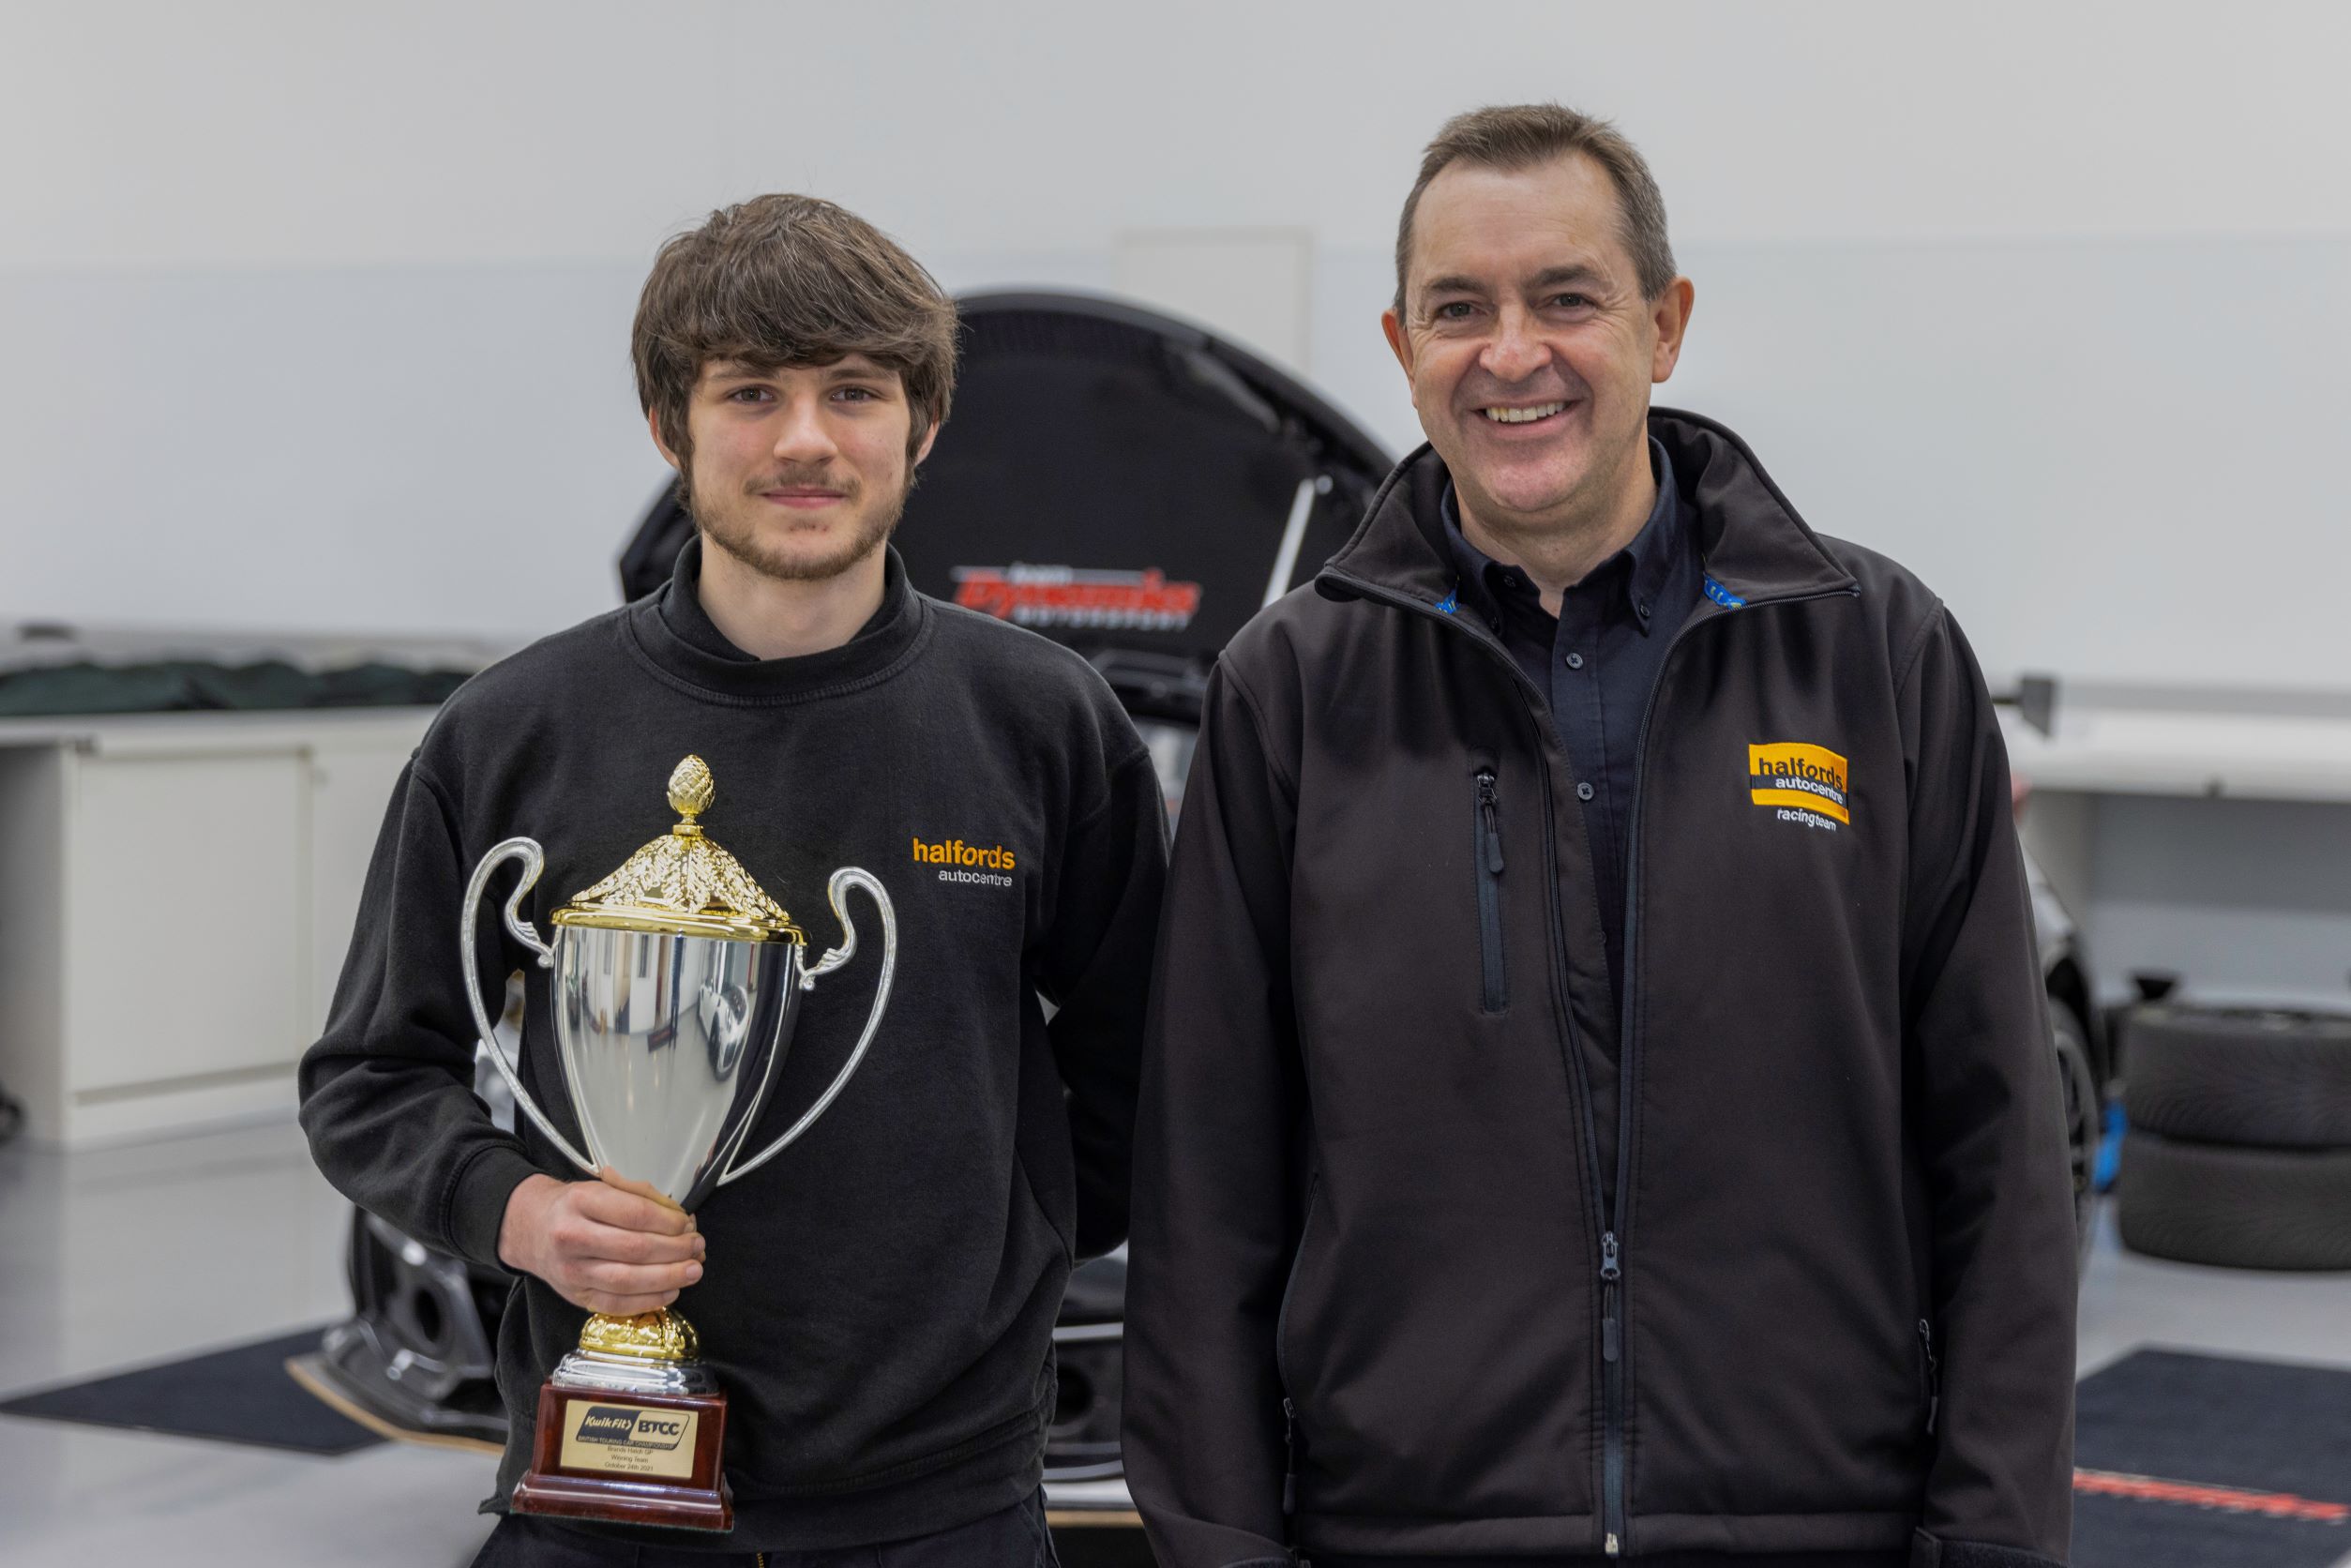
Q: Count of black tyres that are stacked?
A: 2